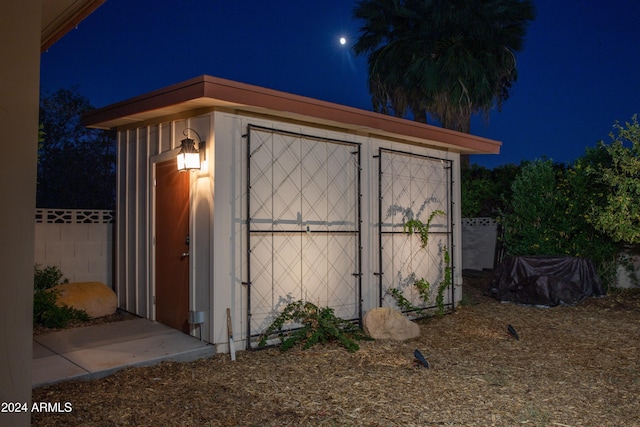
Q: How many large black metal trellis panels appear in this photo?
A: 2